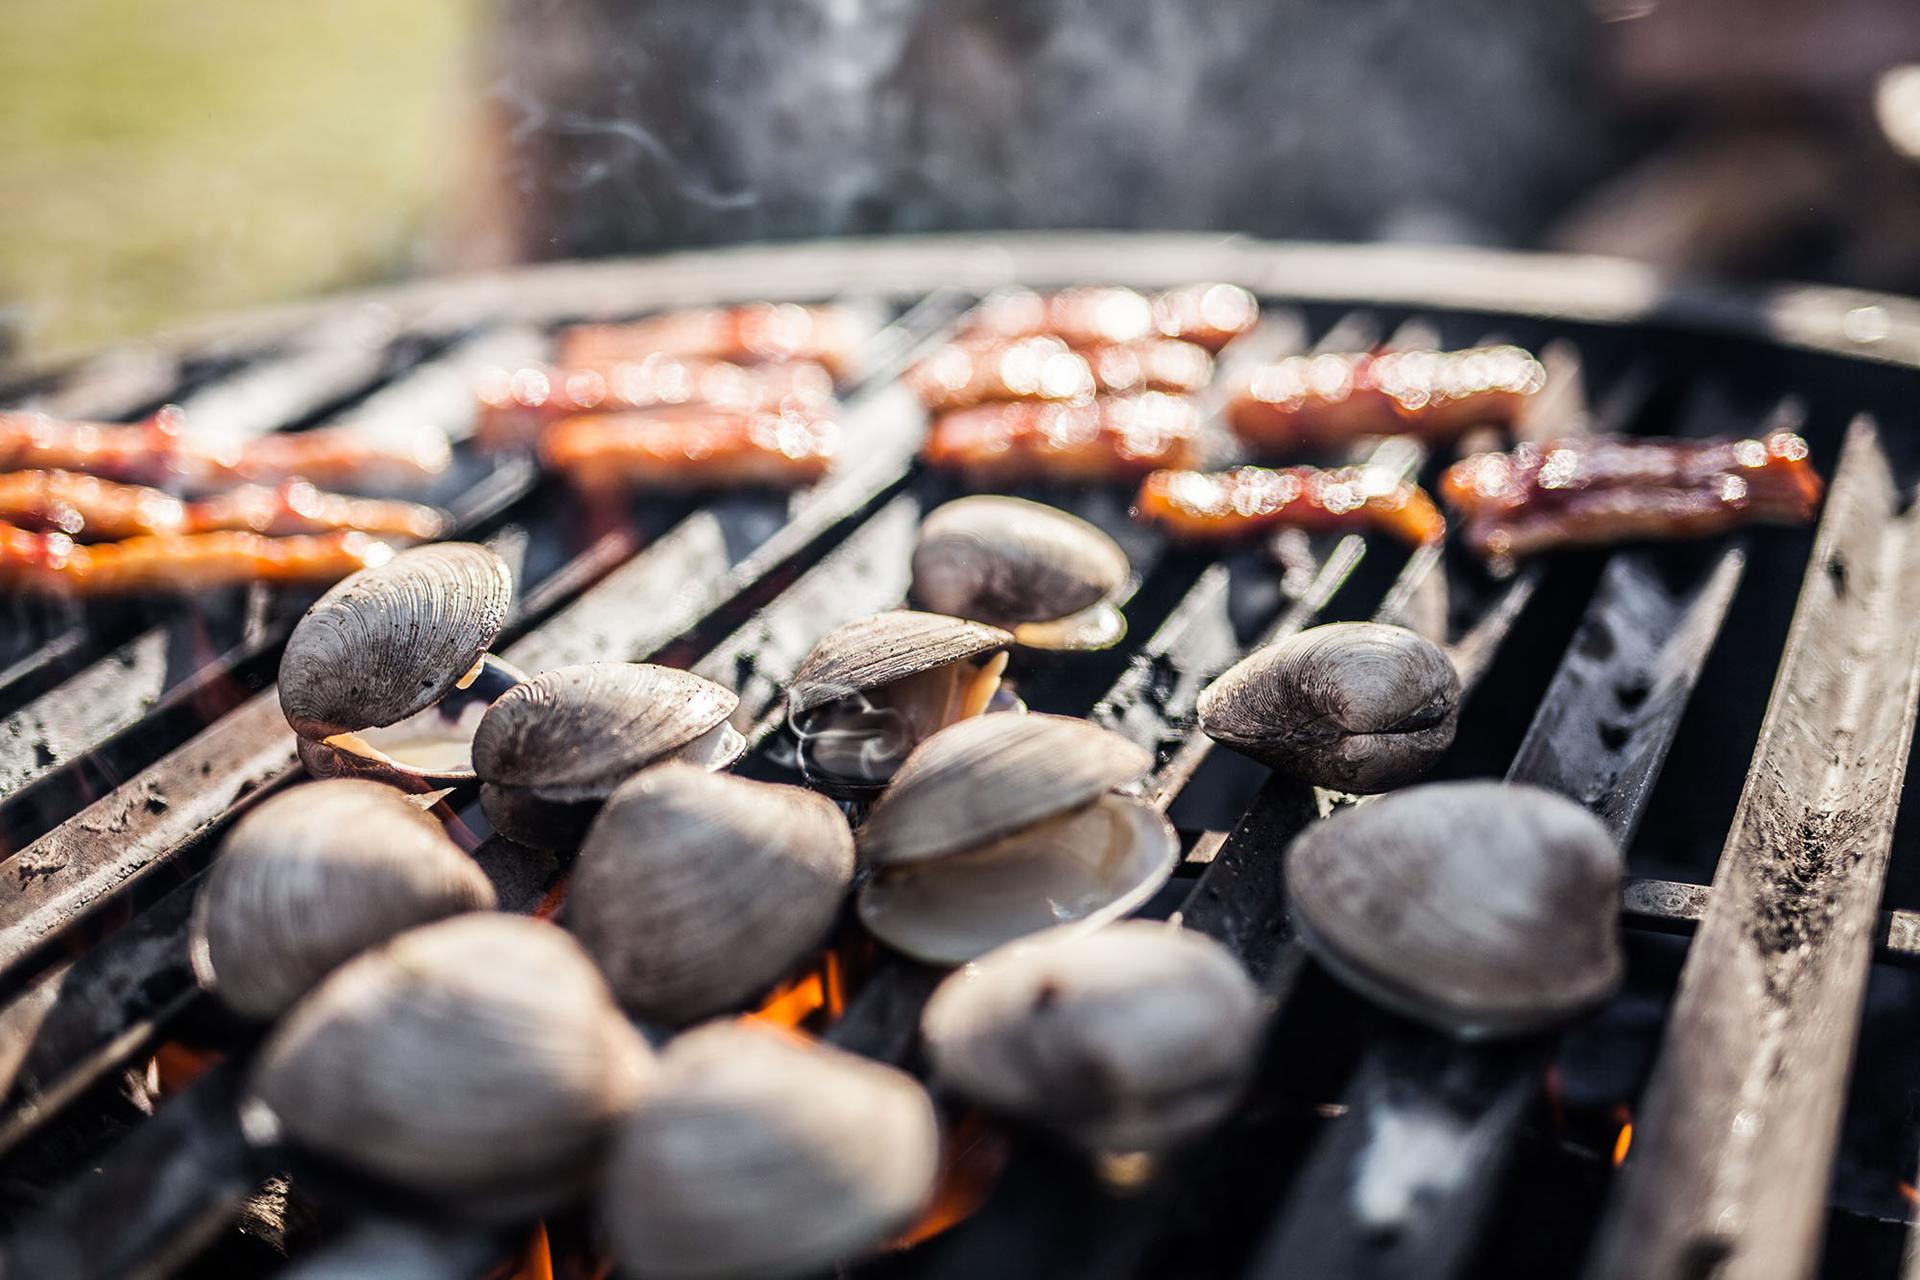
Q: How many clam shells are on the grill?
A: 12